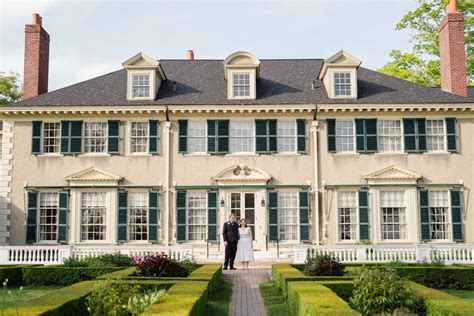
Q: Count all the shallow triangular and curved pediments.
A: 6